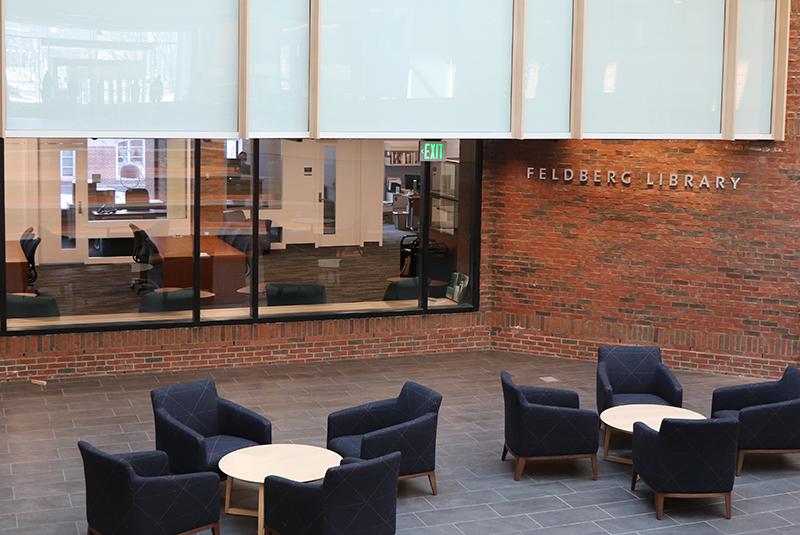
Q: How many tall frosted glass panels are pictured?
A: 6